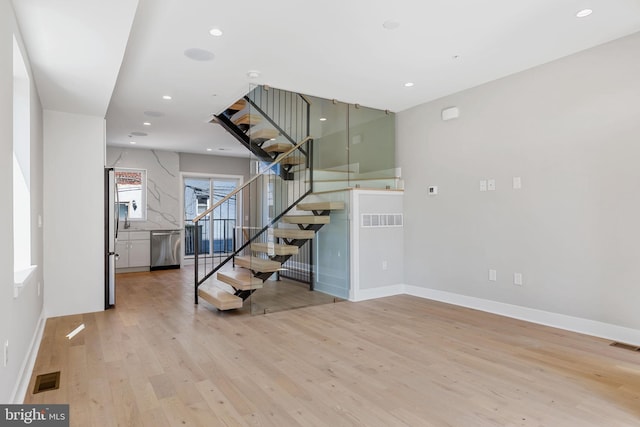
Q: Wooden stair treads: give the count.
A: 12